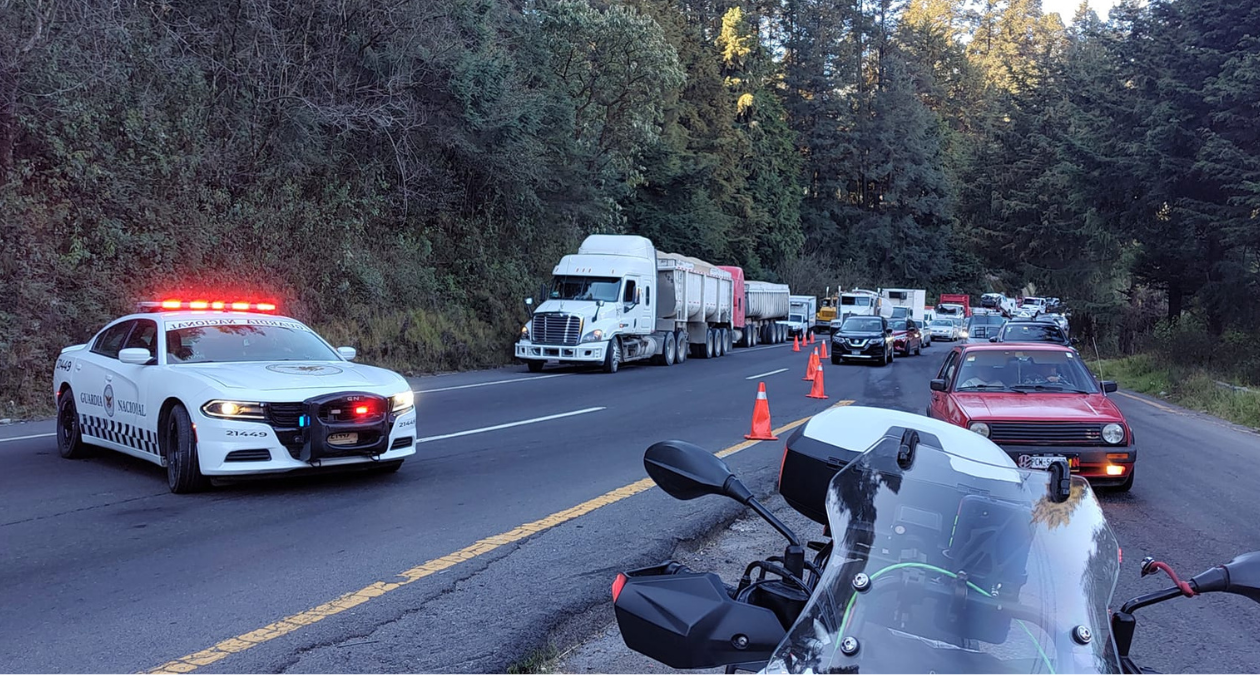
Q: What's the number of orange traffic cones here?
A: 8